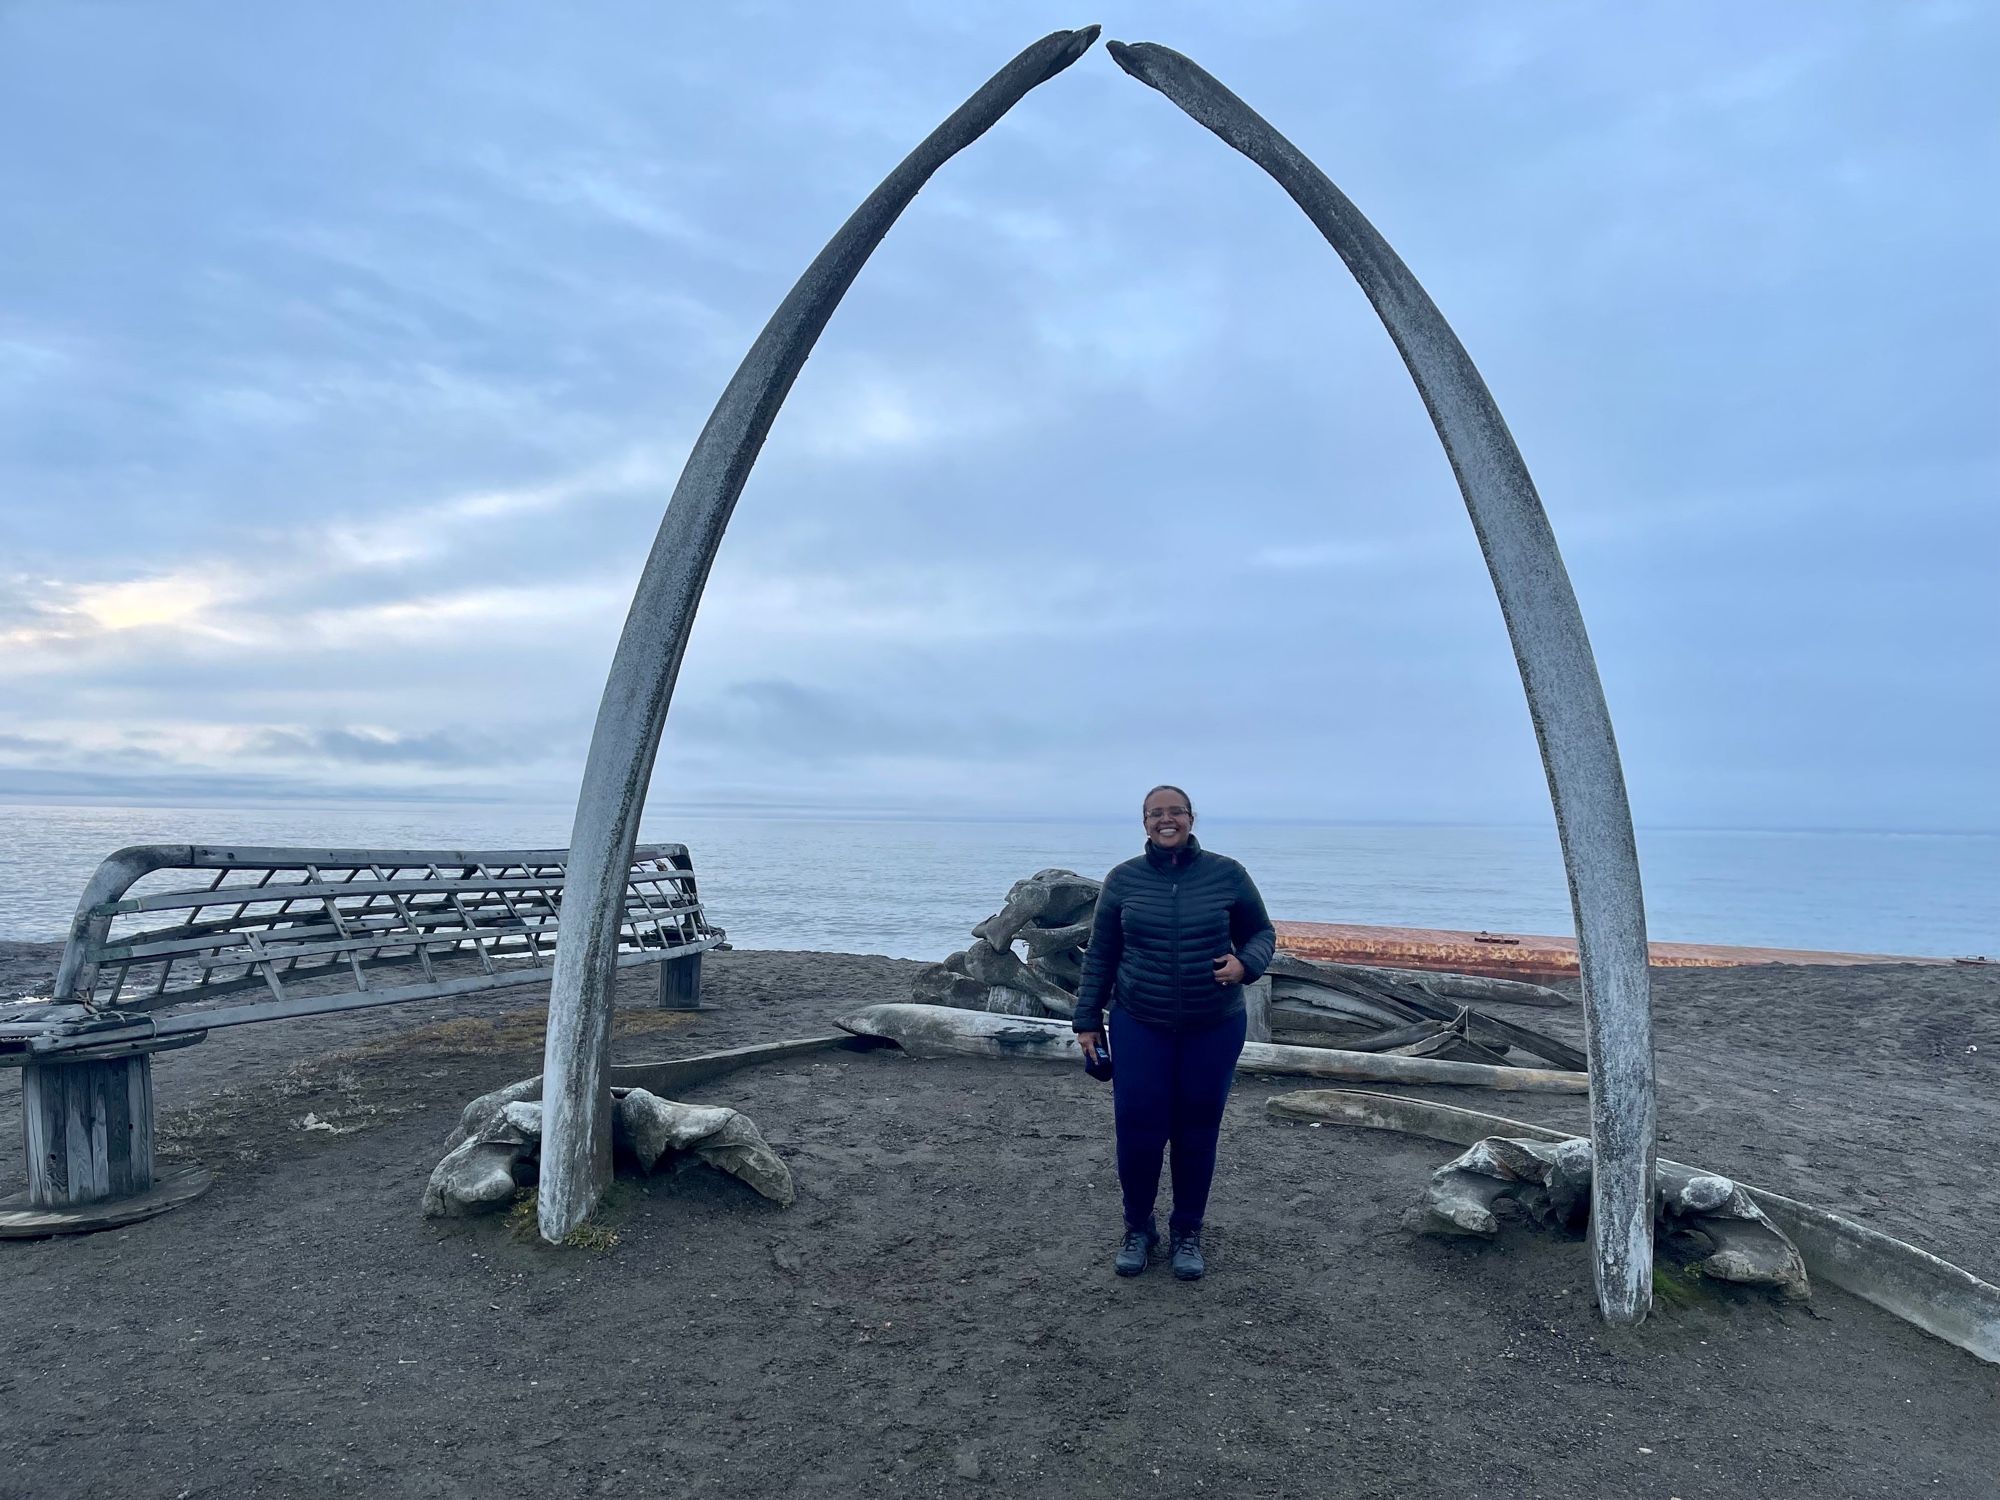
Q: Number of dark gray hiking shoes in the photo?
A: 2